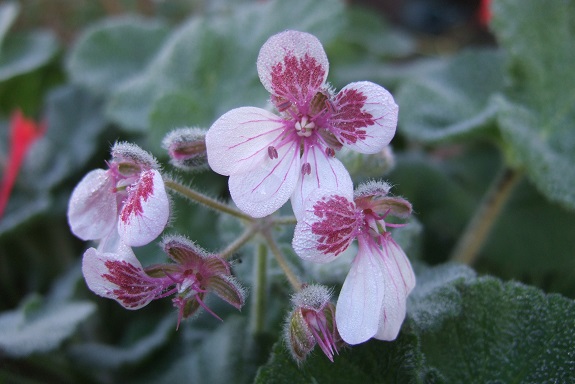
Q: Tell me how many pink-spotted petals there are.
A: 5